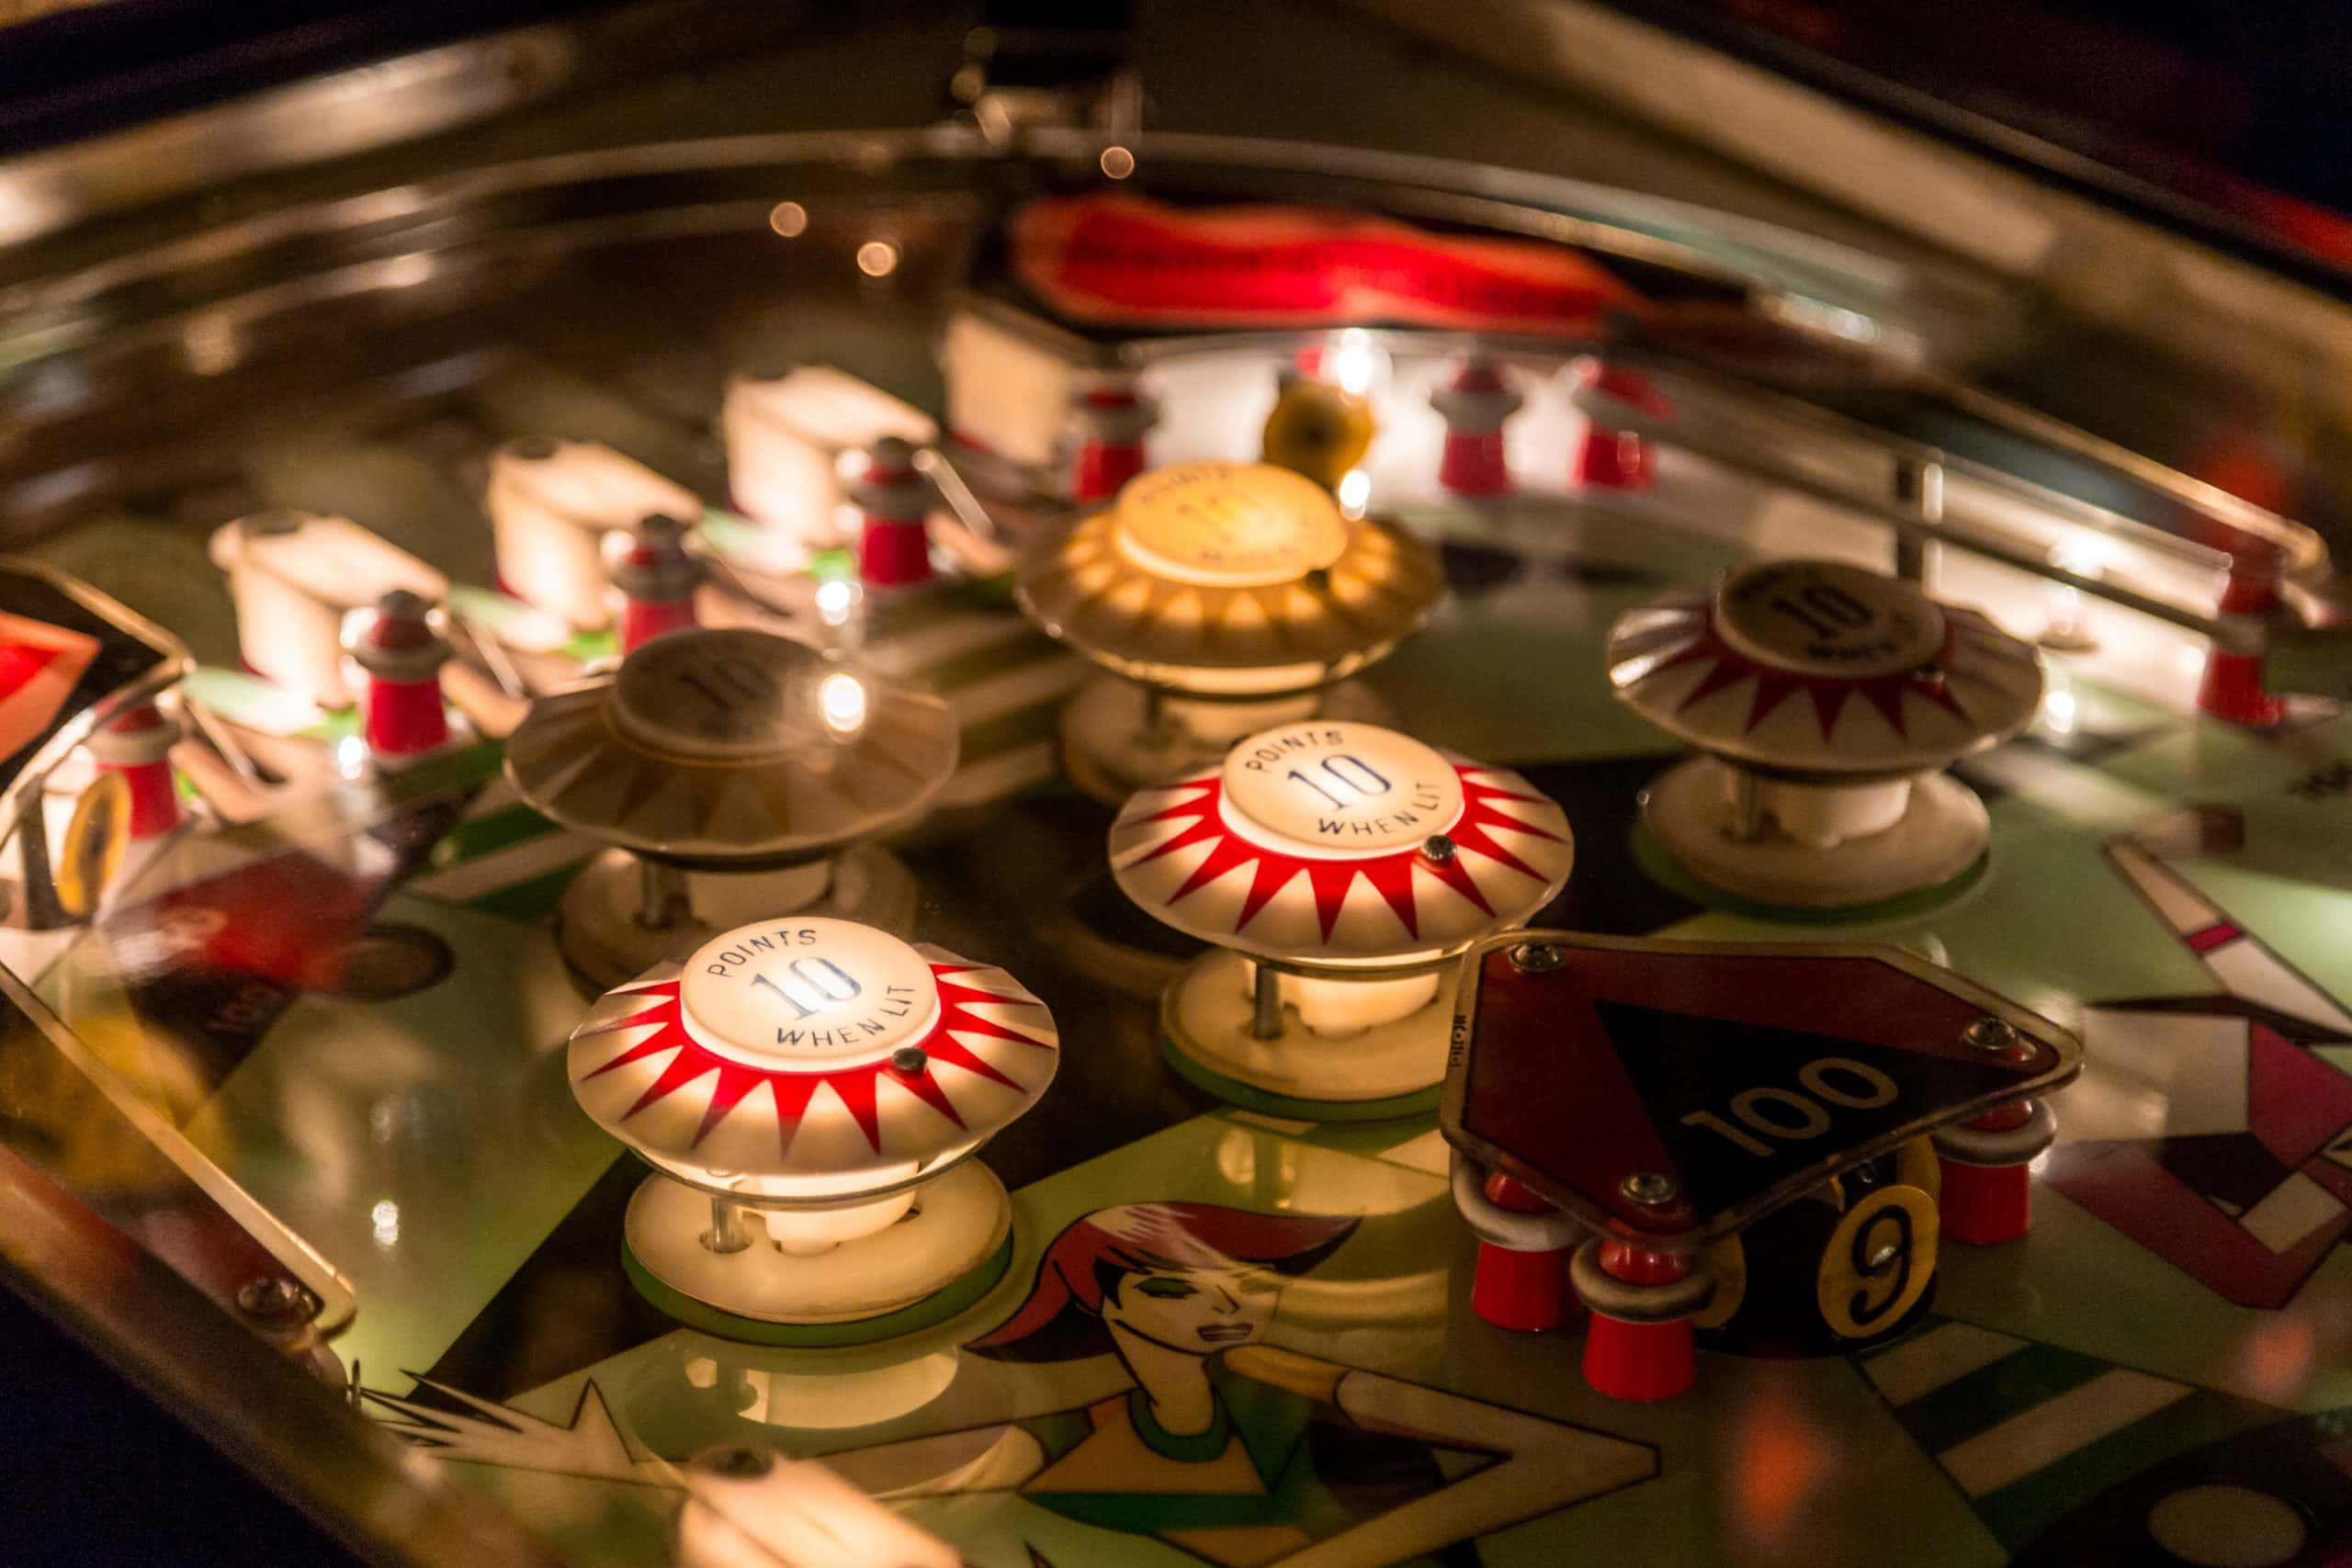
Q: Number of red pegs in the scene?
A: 11